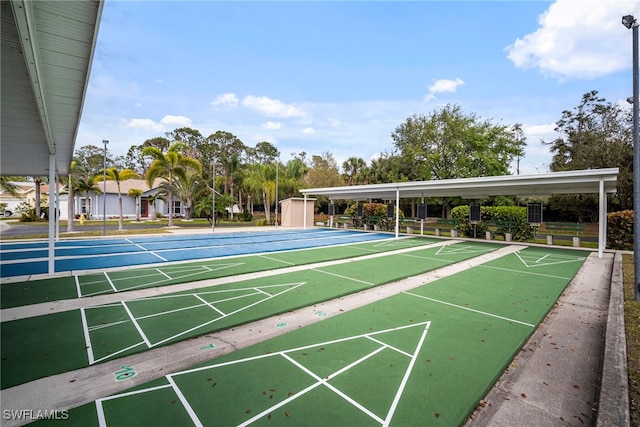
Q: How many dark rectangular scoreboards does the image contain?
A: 6